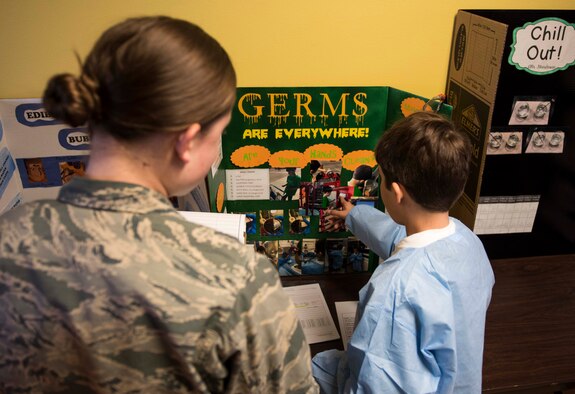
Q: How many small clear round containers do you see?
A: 6